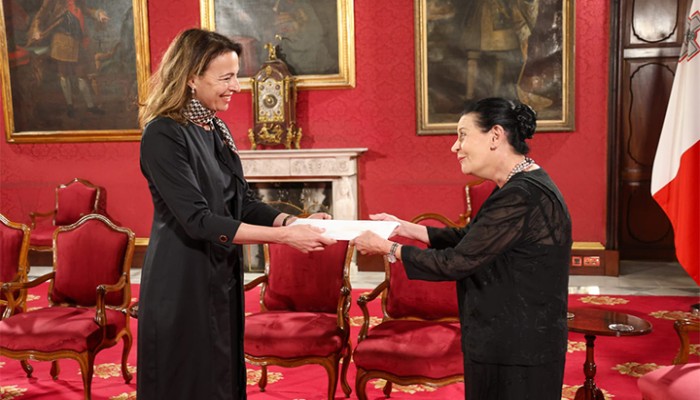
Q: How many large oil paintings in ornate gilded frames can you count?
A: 3